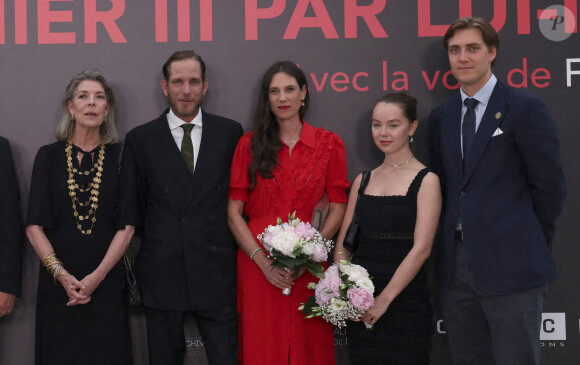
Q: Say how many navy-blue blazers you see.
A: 1